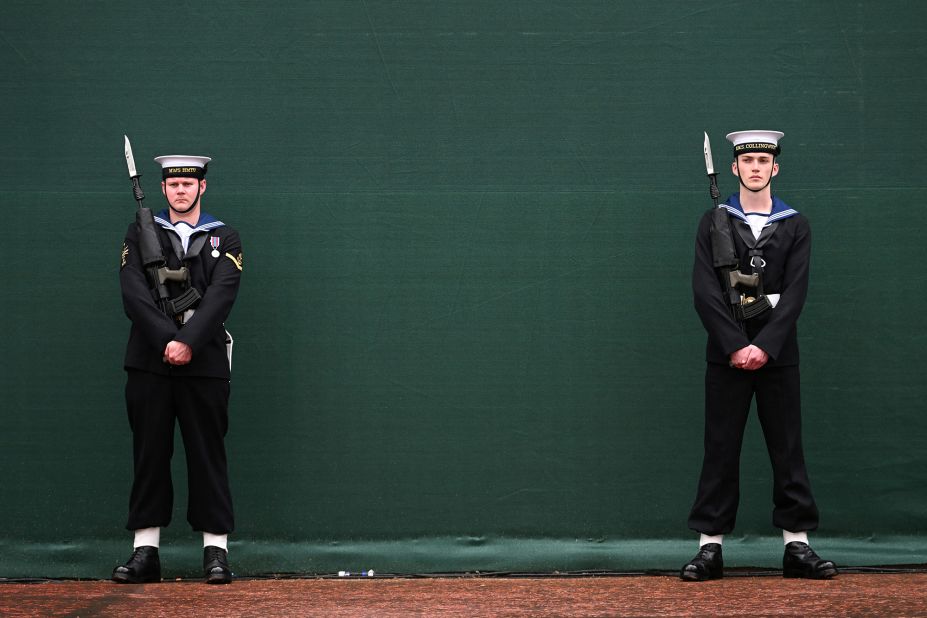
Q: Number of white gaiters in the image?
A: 4